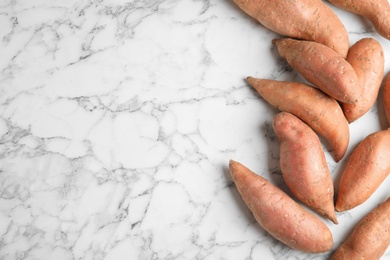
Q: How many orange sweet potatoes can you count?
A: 10